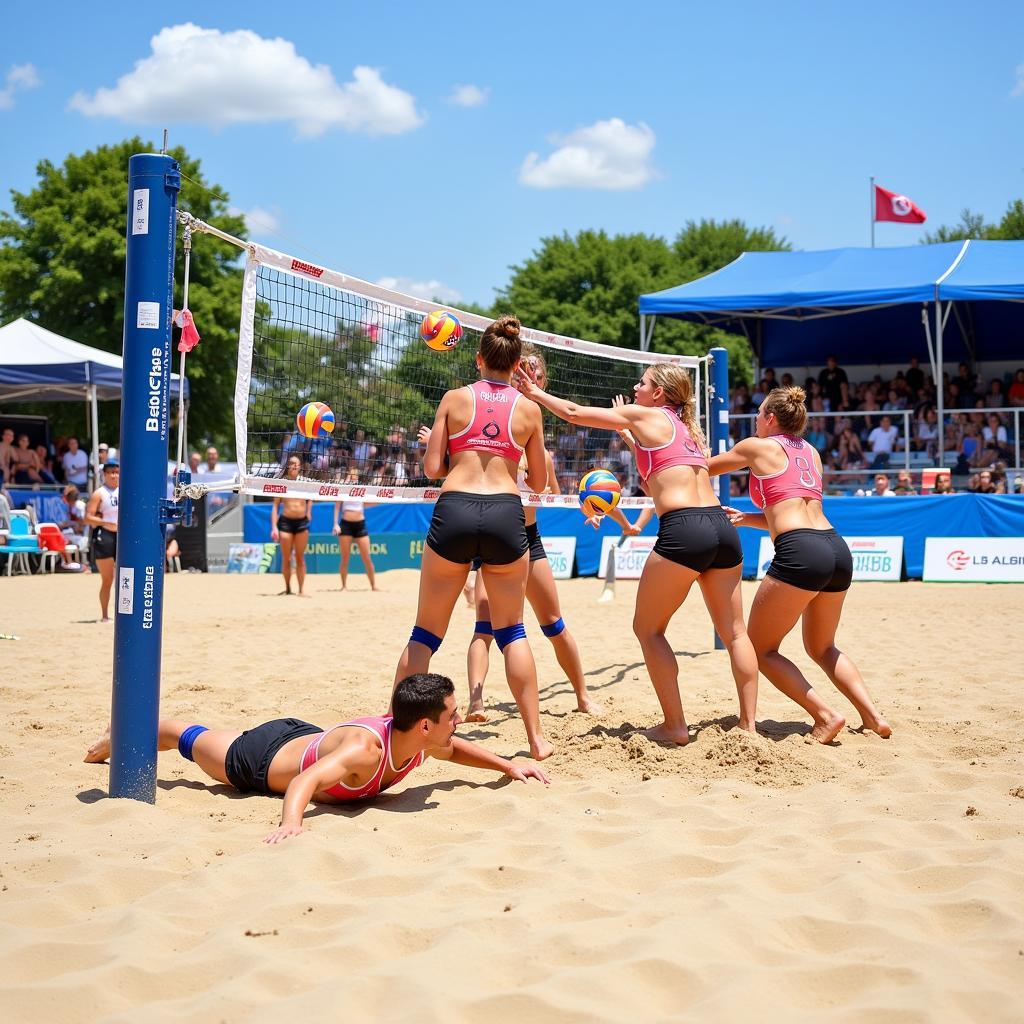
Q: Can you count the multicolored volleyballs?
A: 3